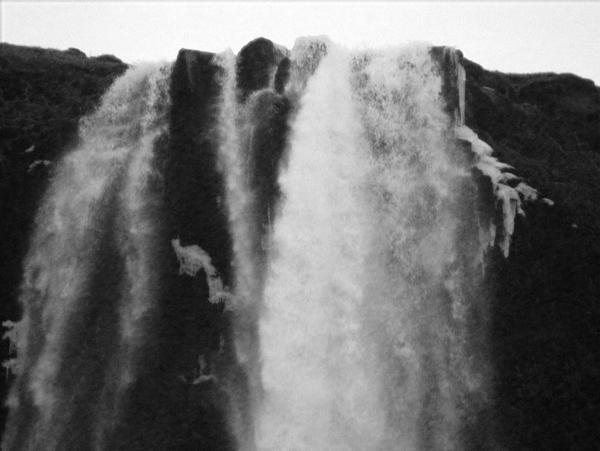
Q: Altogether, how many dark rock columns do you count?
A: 2